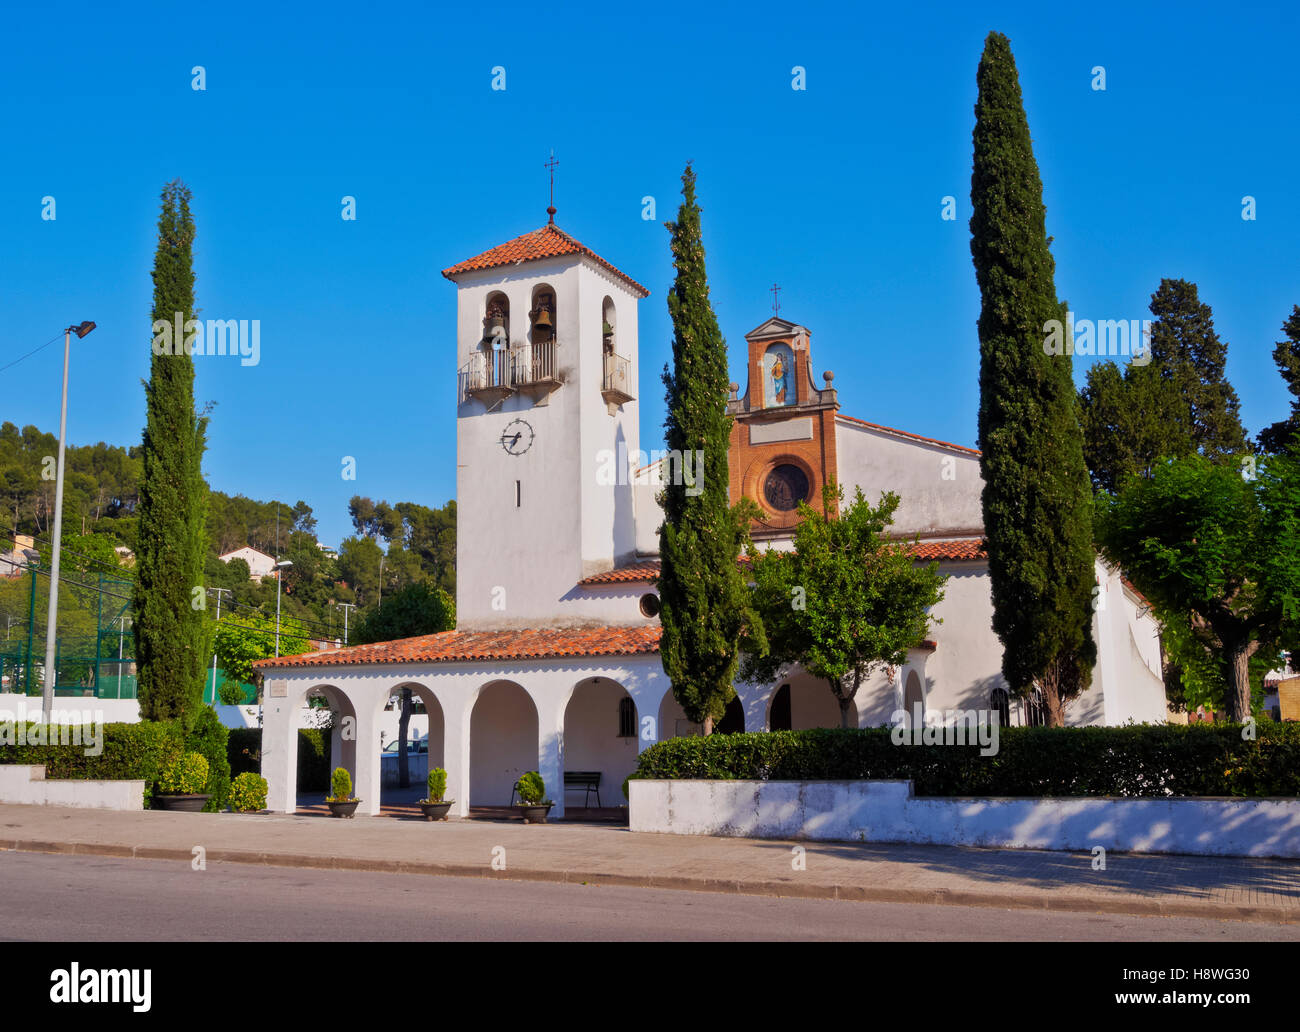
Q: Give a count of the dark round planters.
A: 4